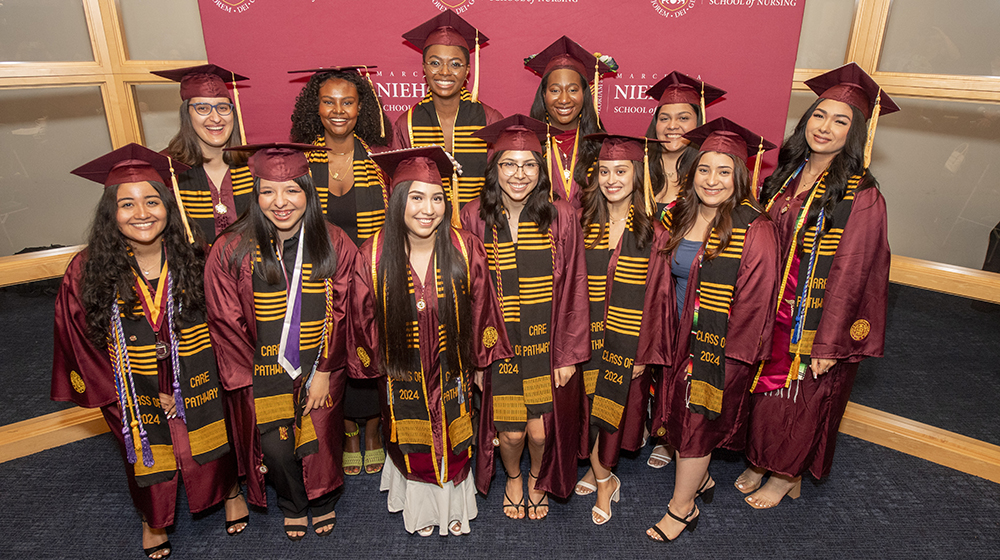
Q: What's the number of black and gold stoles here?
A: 12